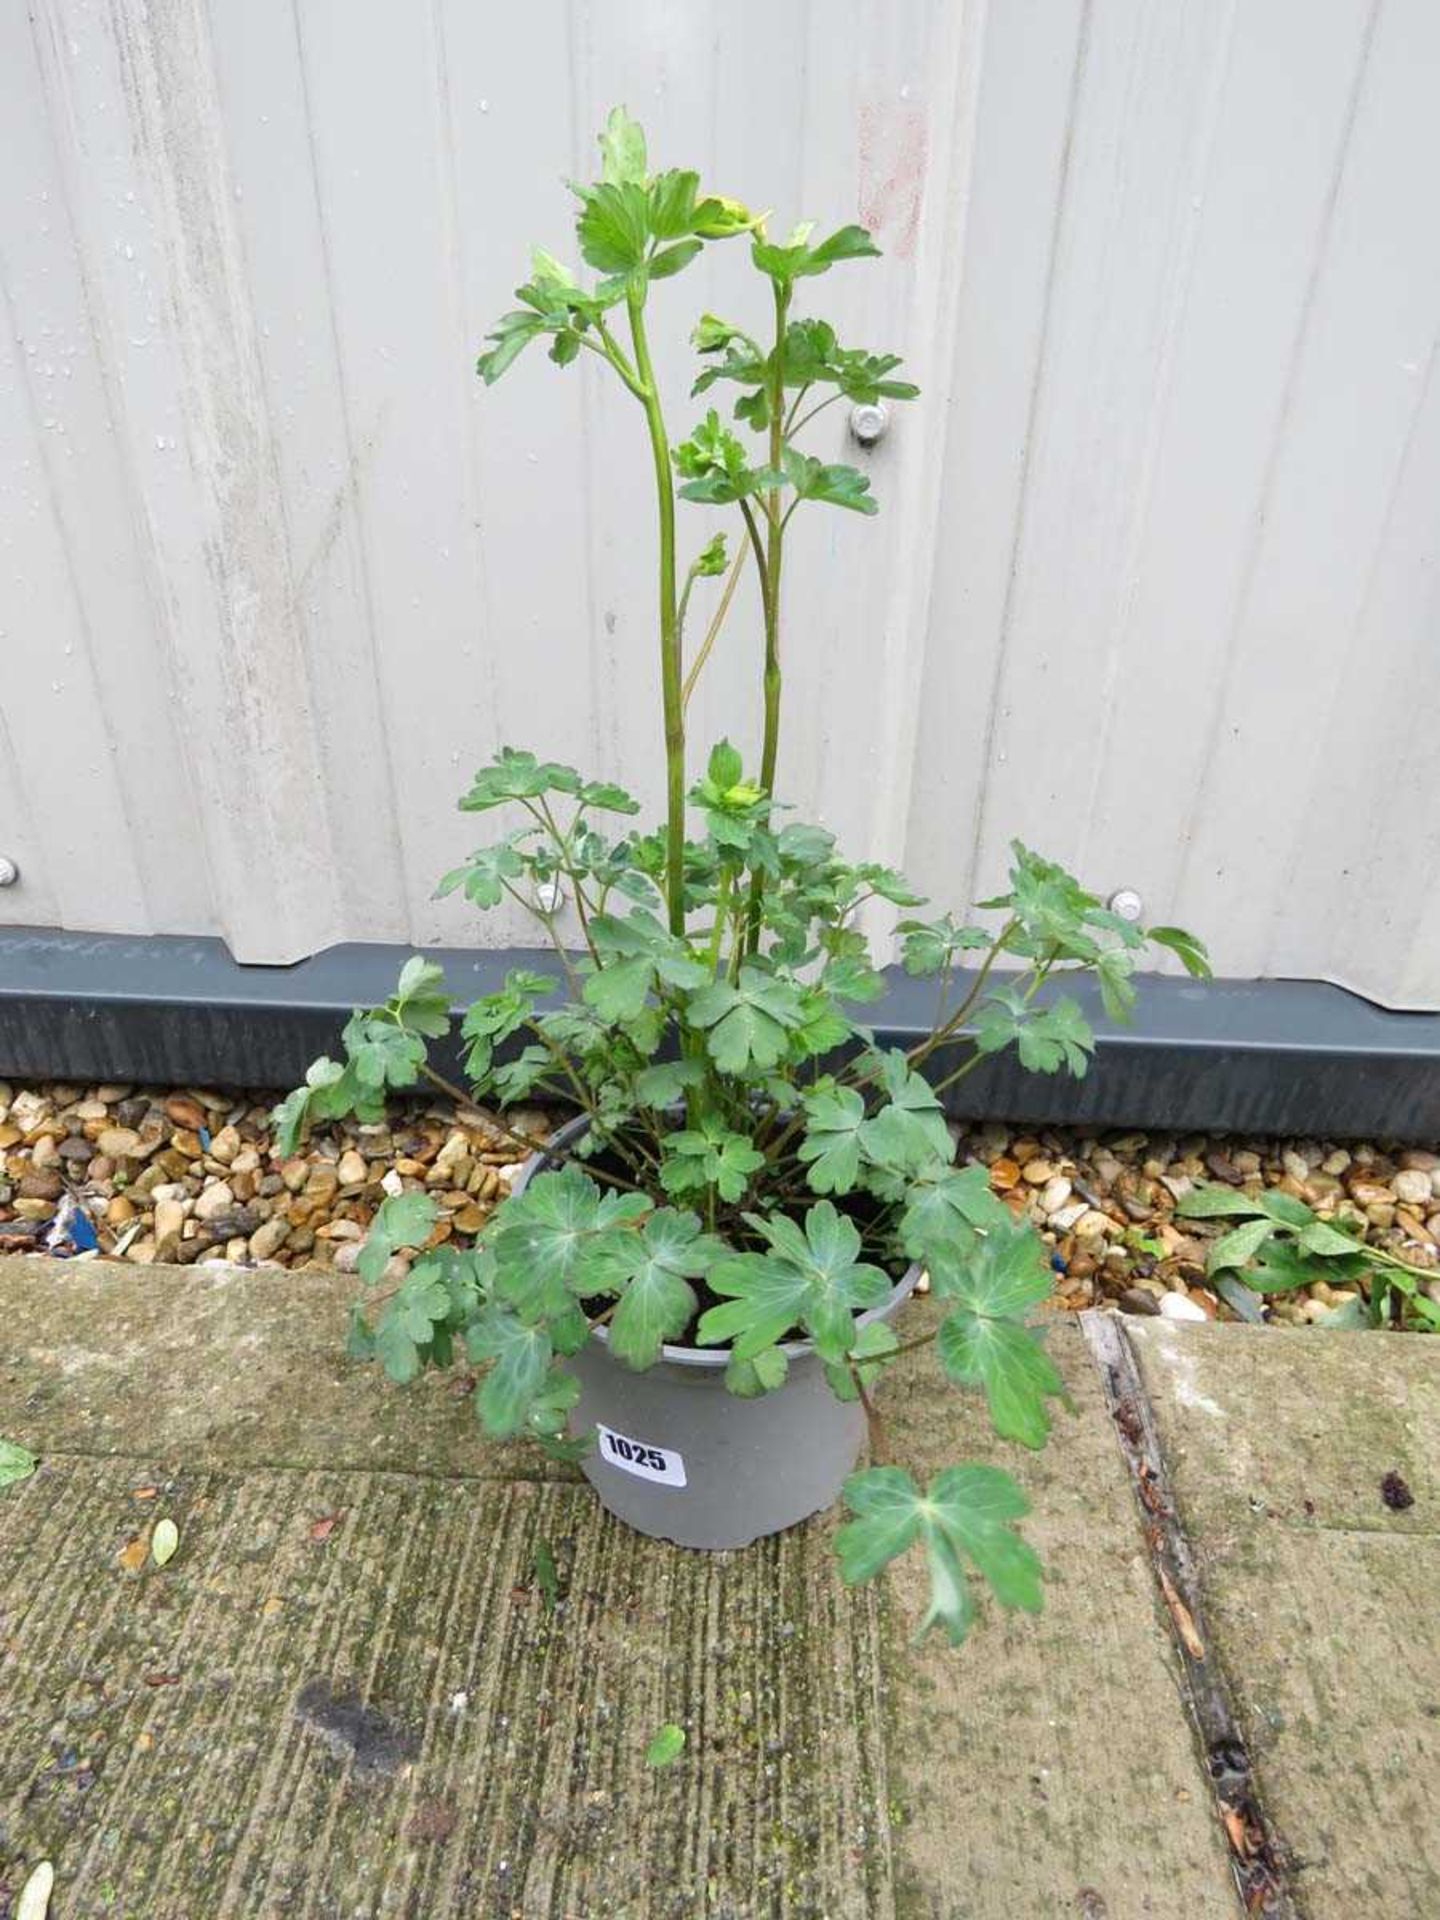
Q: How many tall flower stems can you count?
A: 2